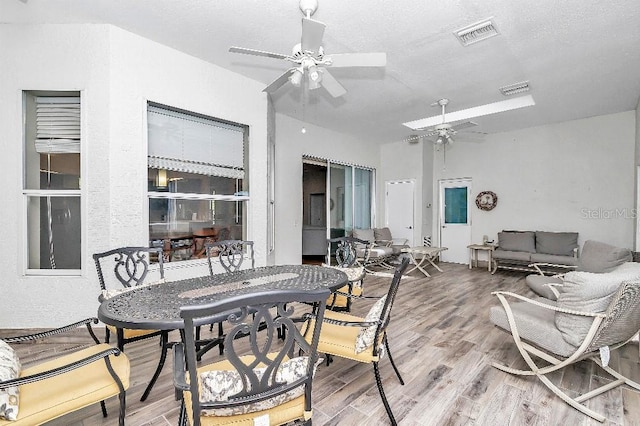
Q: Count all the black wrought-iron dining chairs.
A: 6